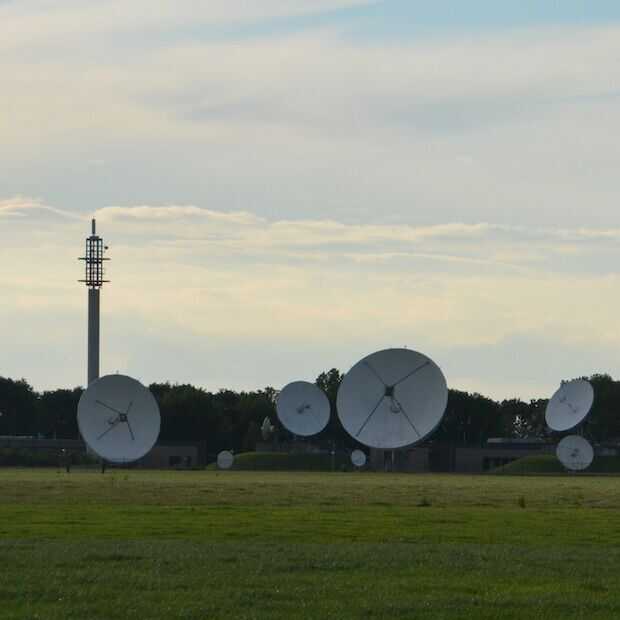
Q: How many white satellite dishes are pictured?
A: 7